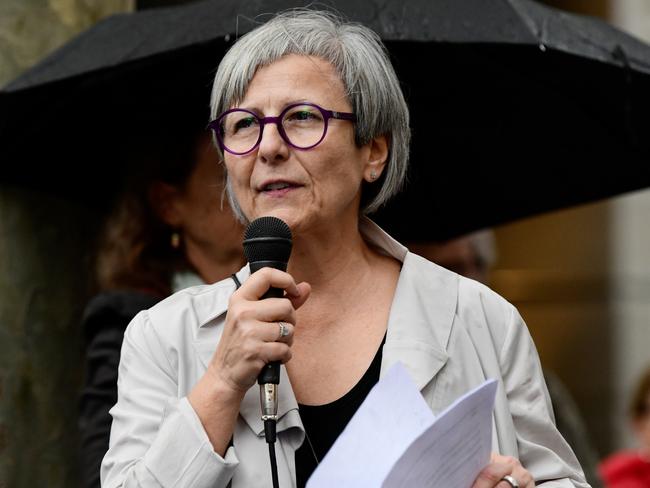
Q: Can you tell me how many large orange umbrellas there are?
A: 0